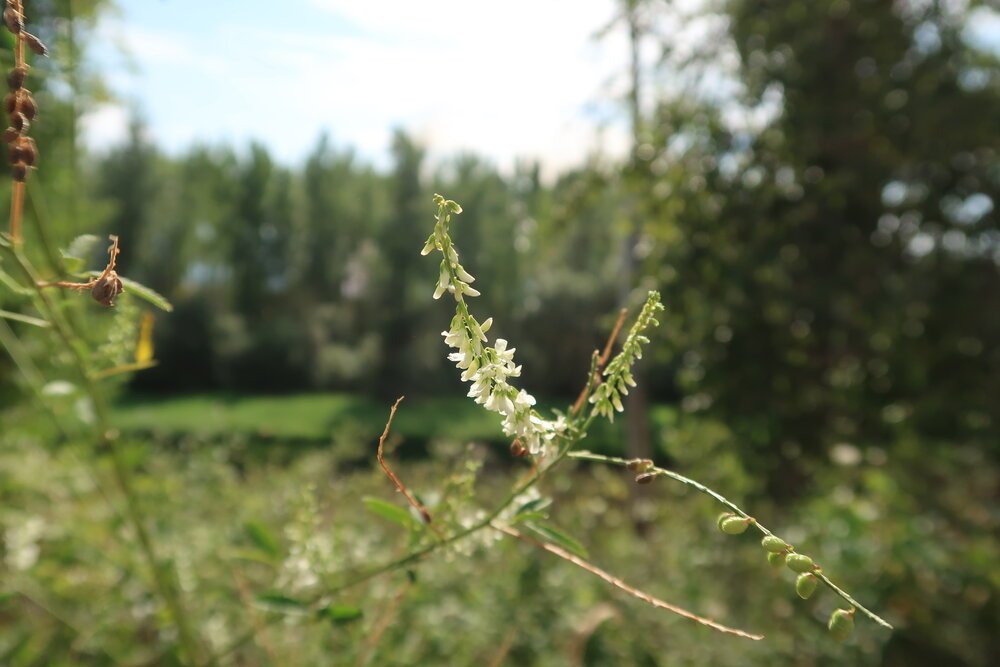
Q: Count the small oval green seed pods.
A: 7